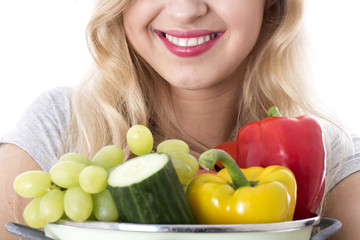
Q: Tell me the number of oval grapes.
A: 13